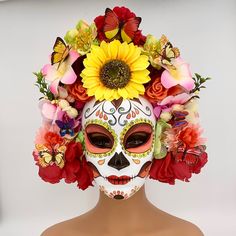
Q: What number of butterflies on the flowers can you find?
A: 7